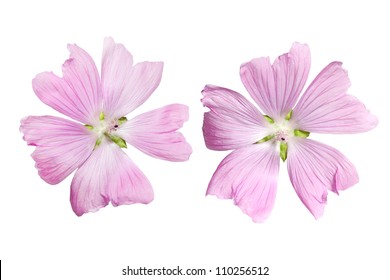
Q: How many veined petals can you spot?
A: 10